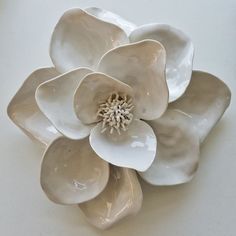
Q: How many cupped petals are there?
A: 12